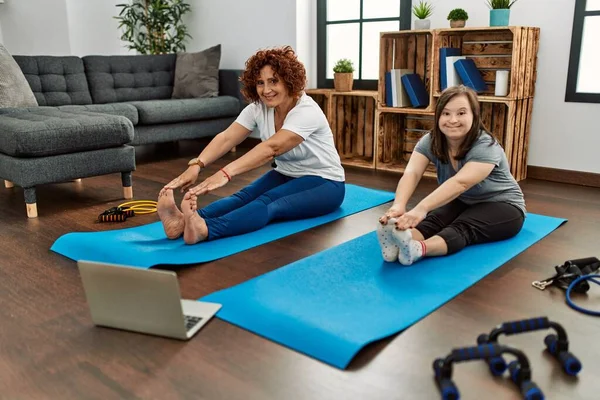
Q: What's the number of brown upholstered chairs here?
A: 0